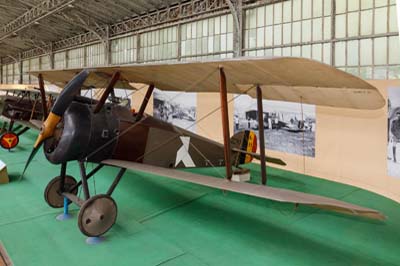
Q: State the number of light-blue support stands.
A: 2